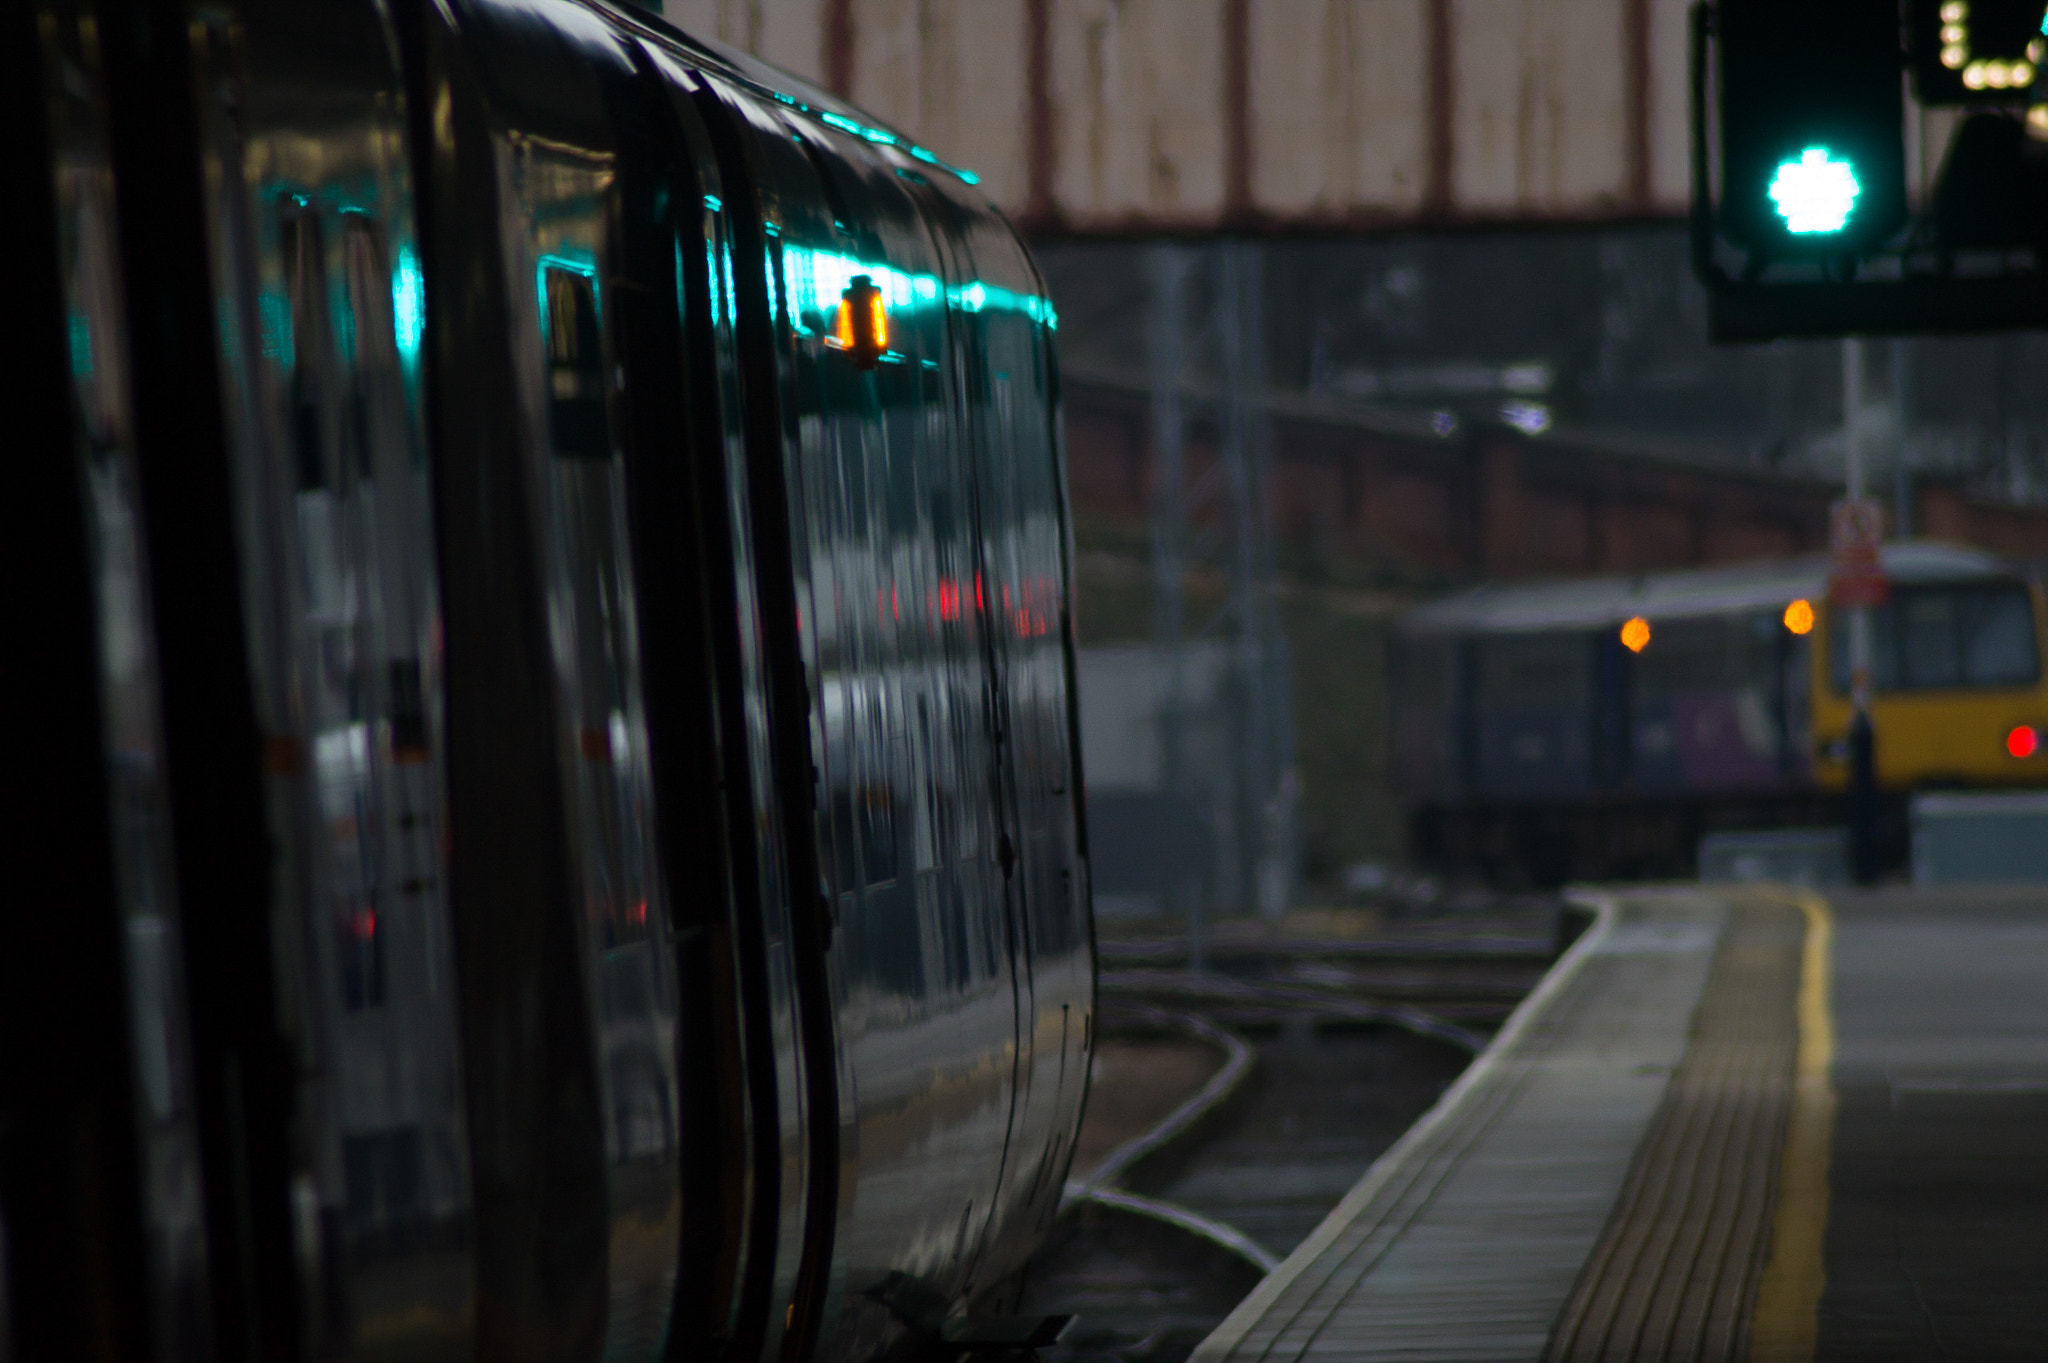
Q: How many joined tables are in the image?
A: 0